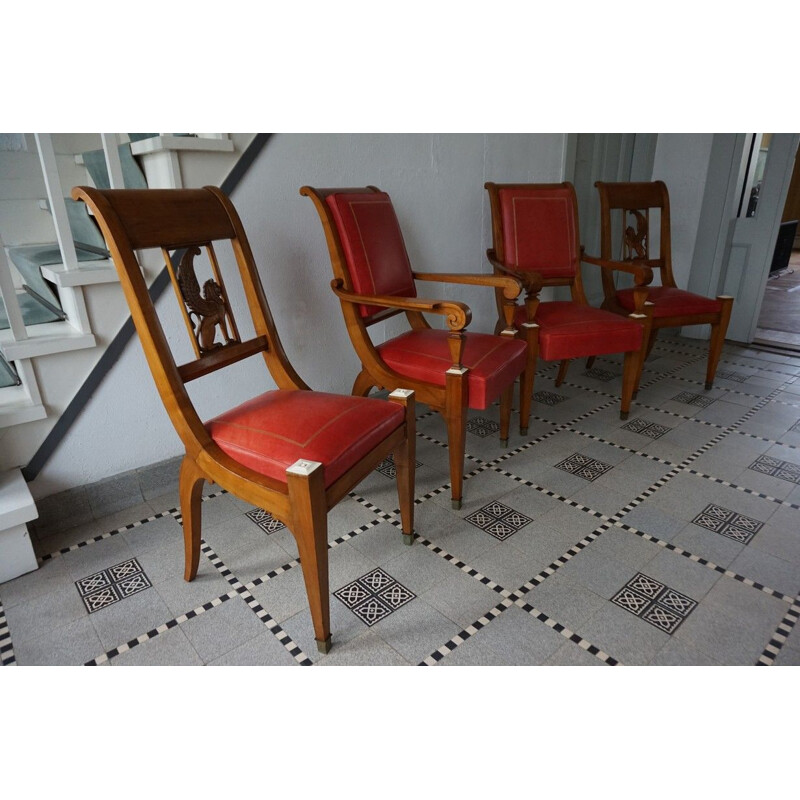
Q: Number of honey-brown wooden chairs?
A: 4